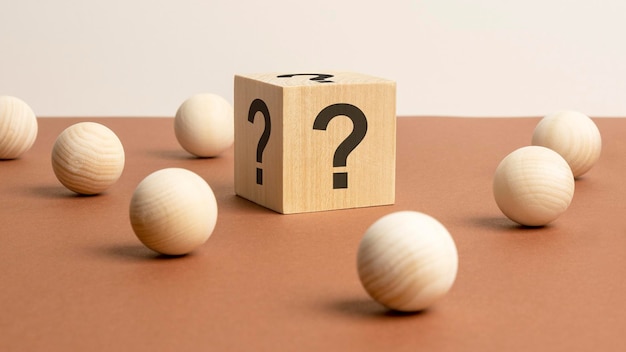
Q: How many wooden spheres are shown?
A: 7